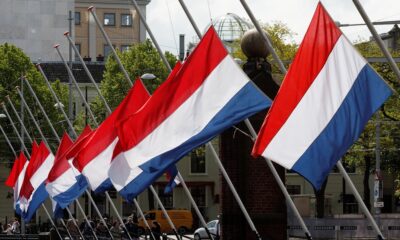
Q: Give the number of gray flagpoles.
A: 13